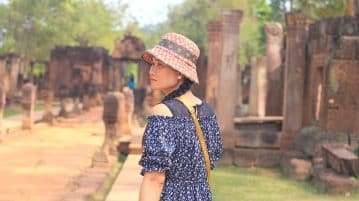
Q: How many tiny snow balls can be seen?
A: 0